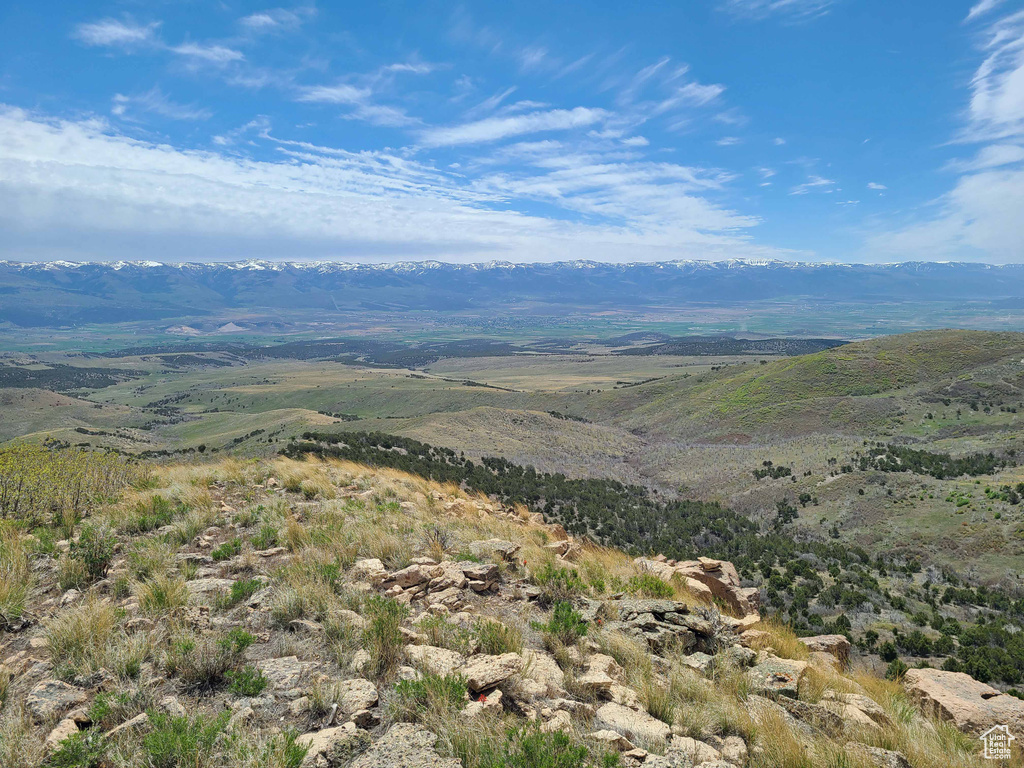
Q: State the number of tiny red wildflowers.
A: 3